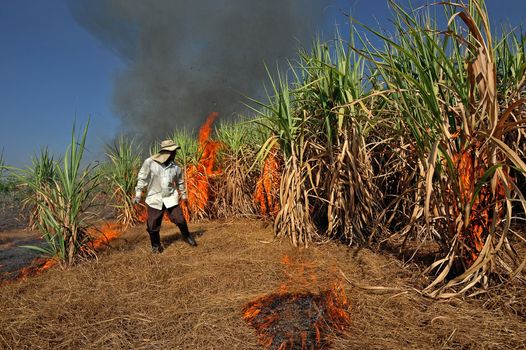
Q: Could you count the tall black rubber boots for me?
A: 2